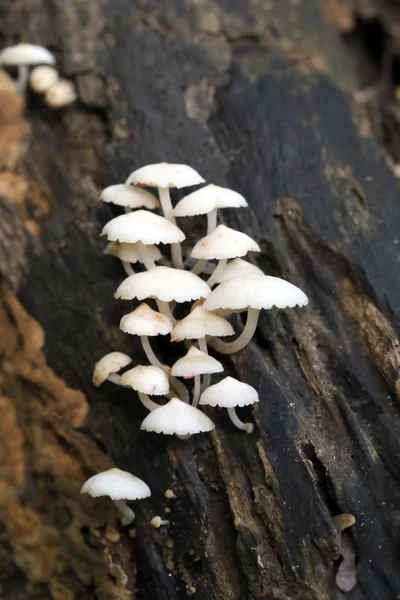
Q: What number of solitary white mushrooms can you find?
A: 1